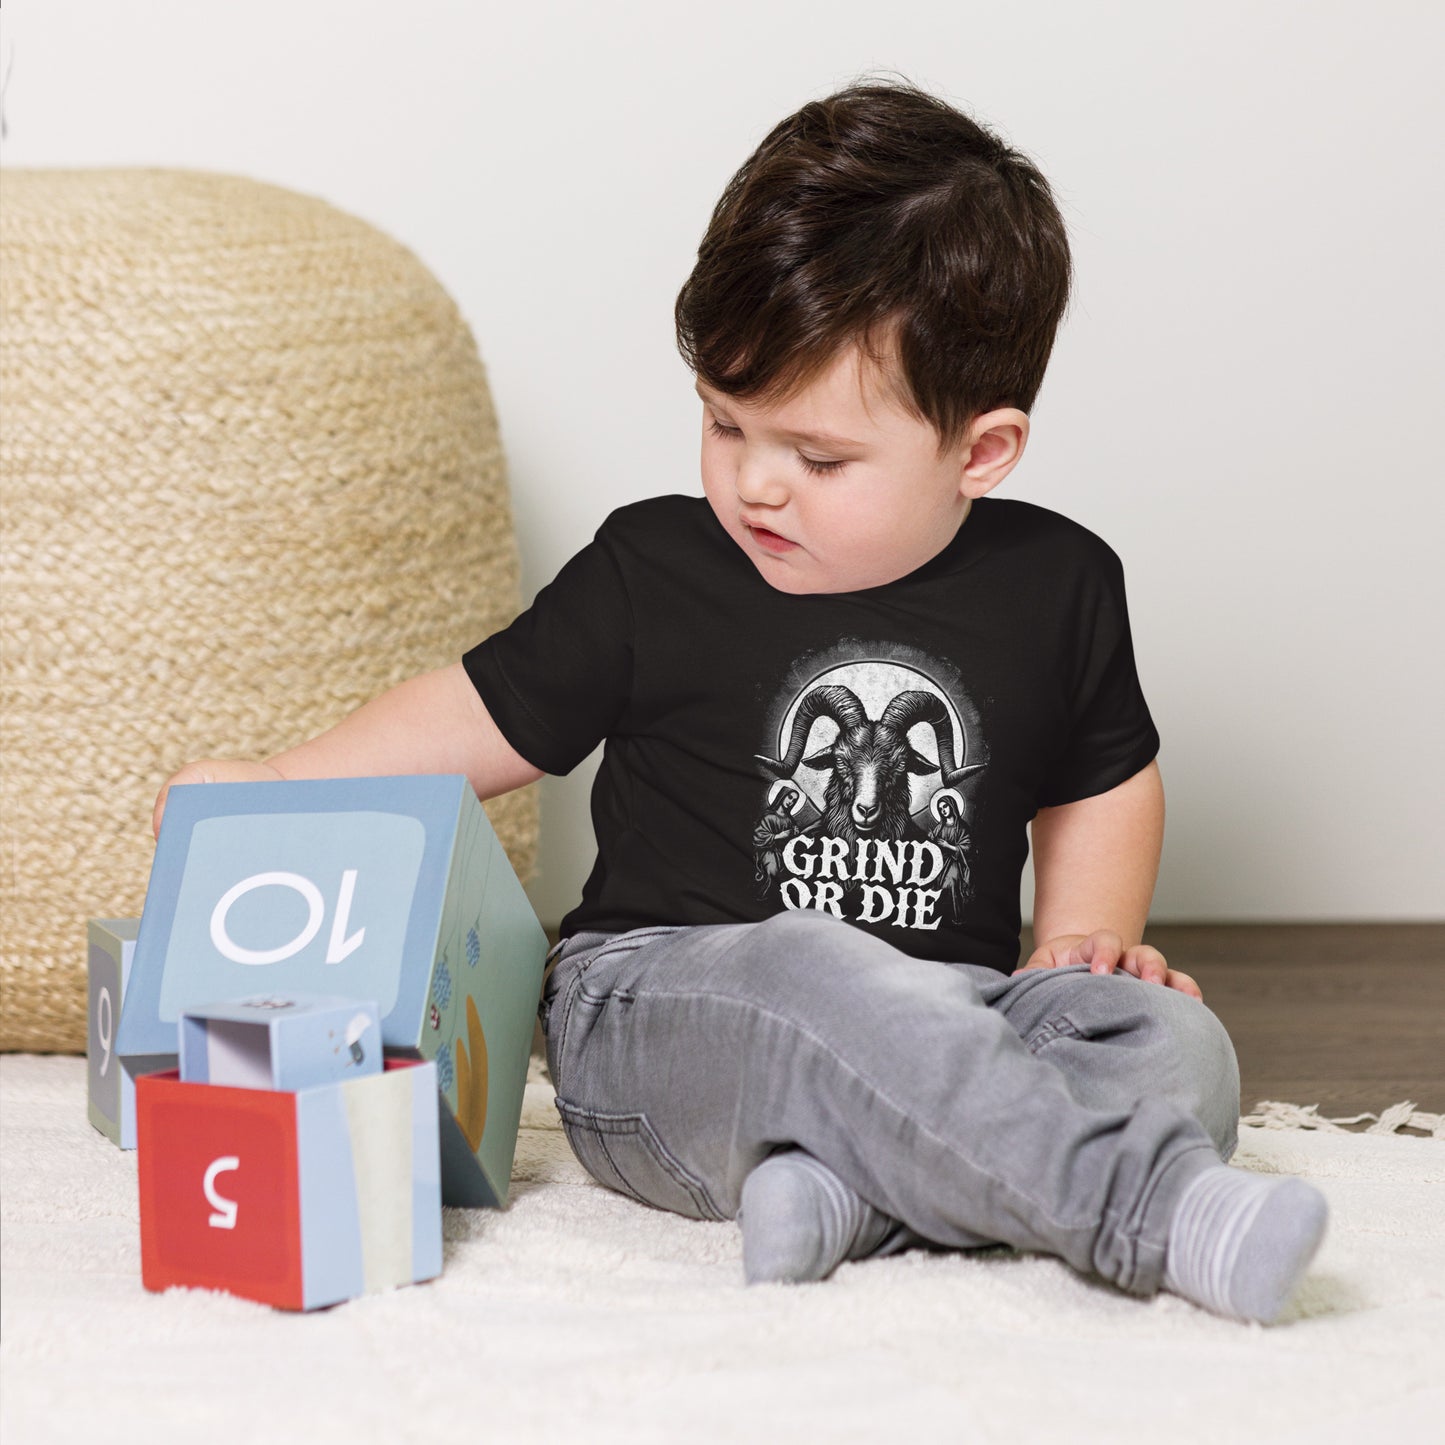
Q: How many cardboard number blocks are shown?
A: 4